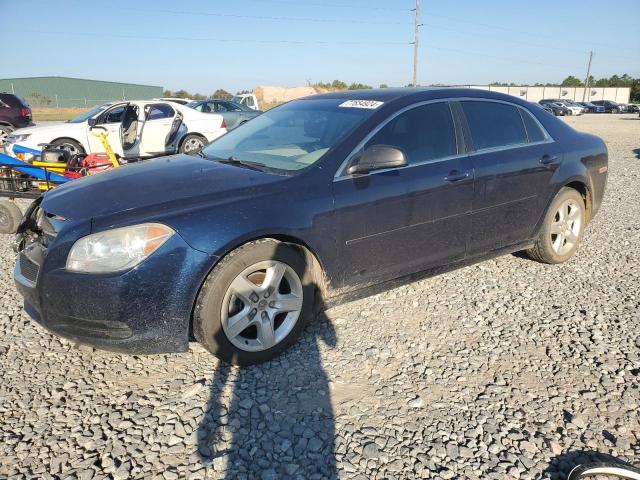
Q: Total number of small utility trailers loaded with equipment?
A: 1